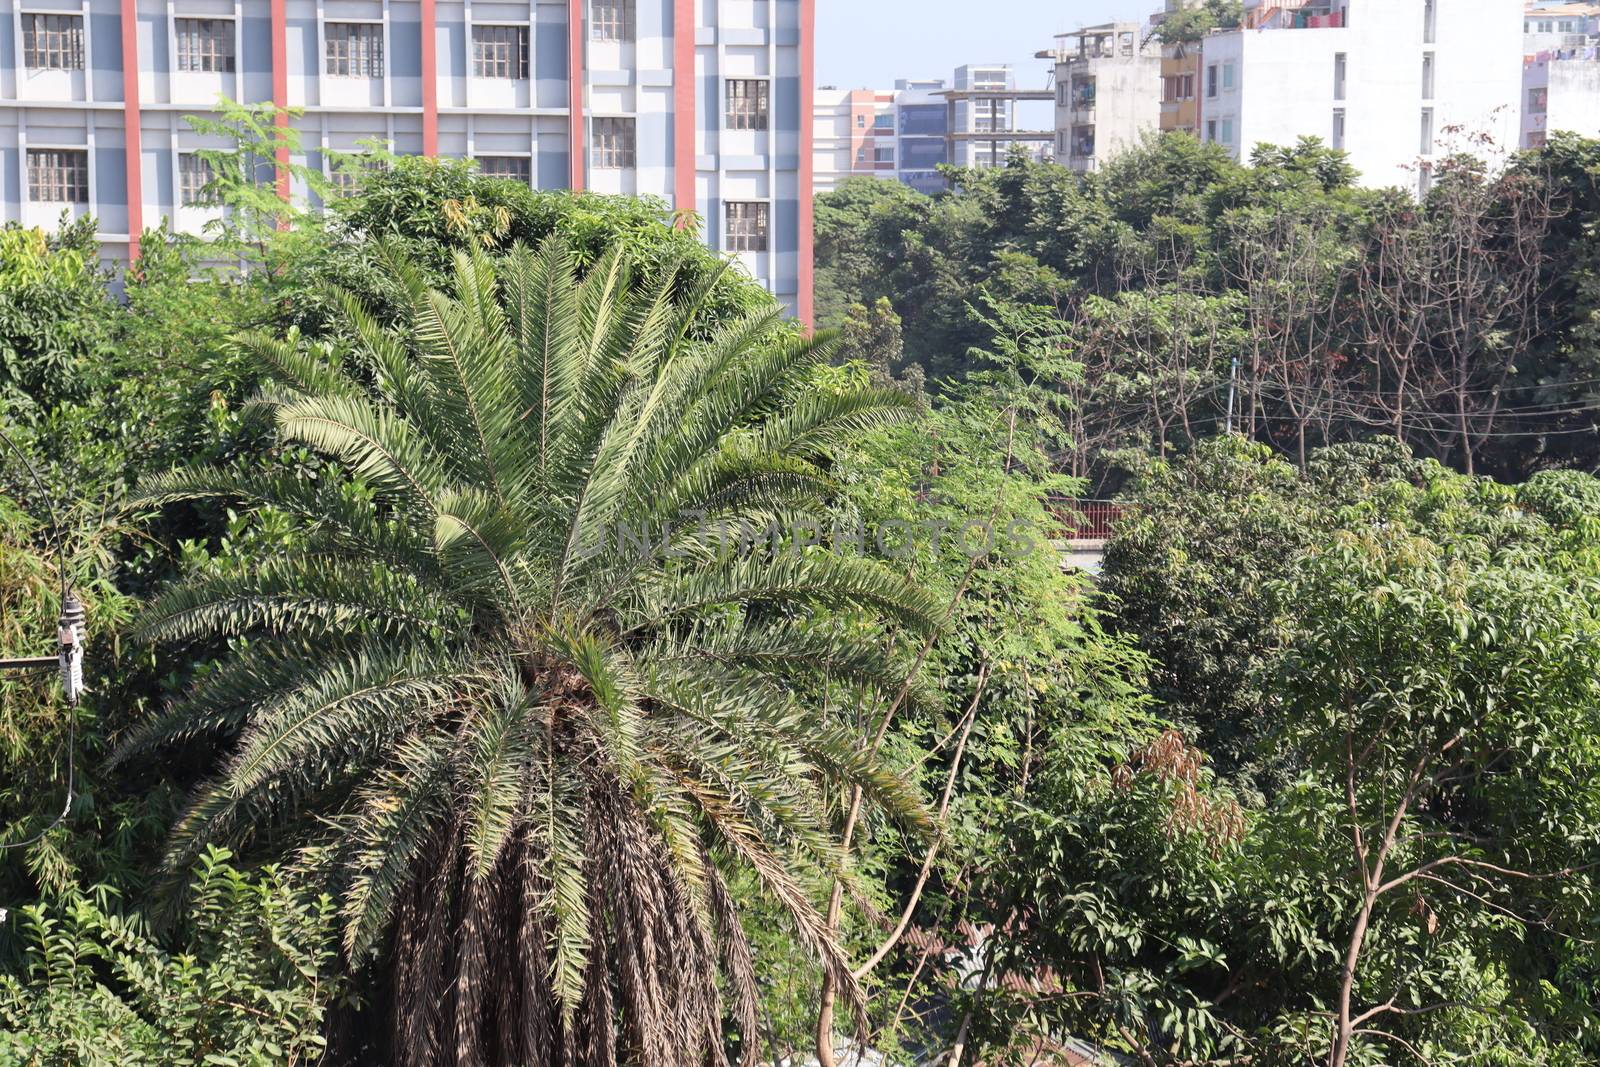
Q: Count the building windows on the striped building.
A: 12